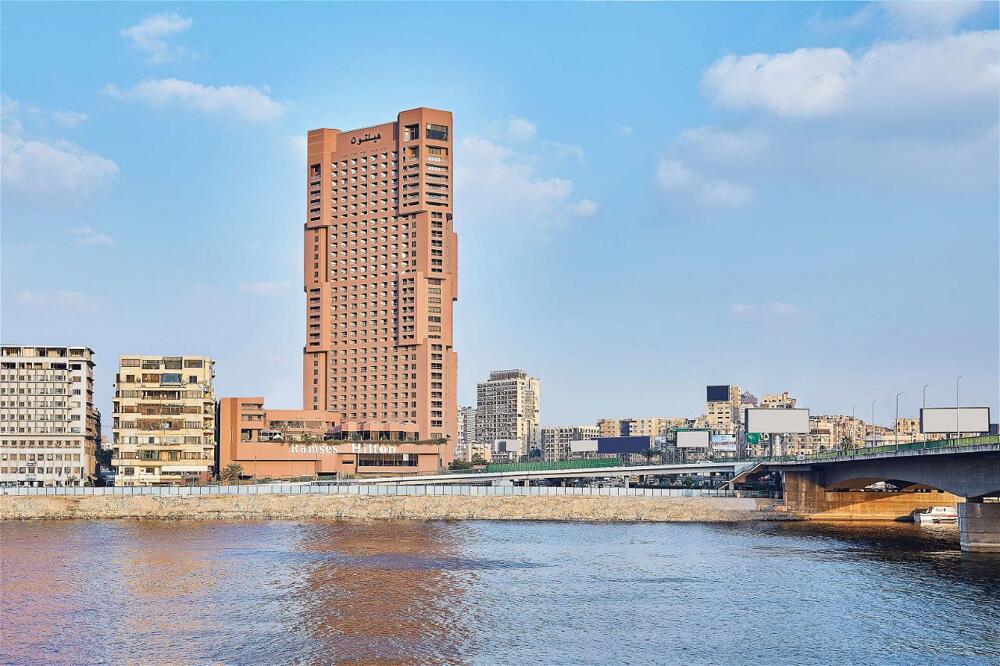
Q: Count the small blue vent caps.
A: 0